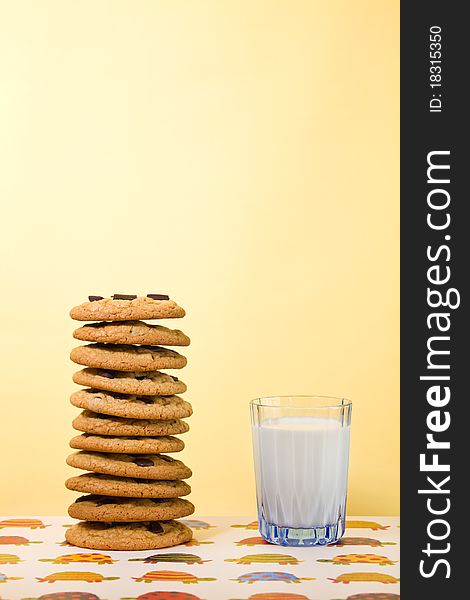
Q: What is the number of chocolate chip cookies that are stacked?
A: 11